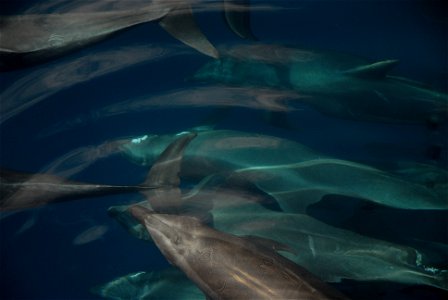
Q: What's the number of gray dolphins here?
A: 3